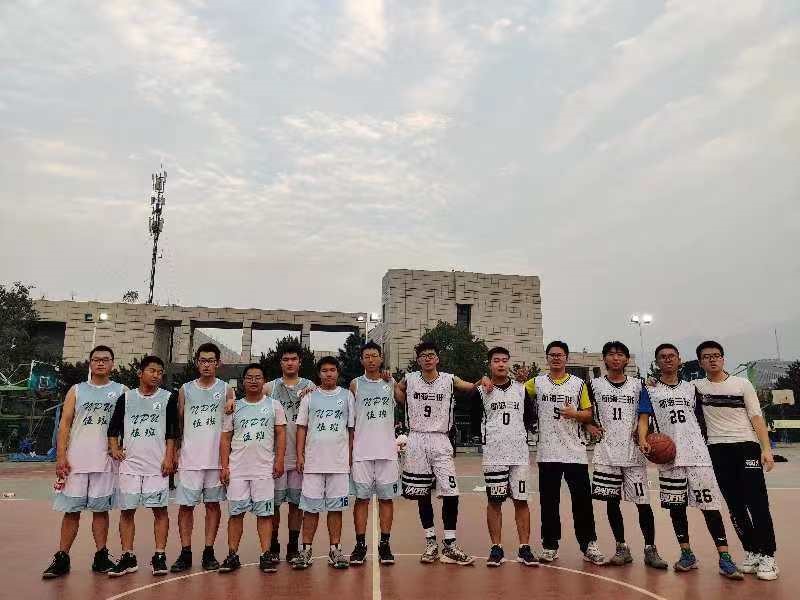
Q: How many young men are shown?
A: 13